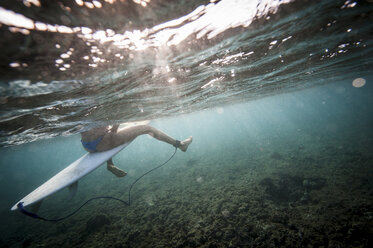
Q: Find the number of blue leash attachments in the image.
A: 2